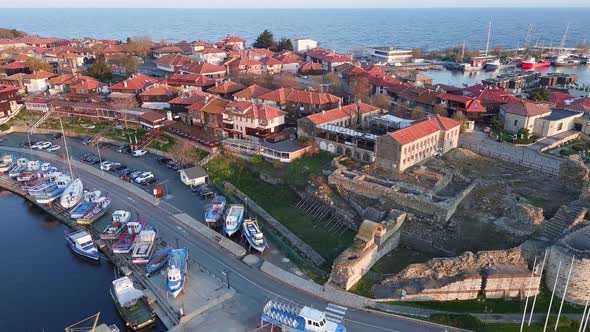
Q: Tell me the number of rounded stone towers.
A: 1